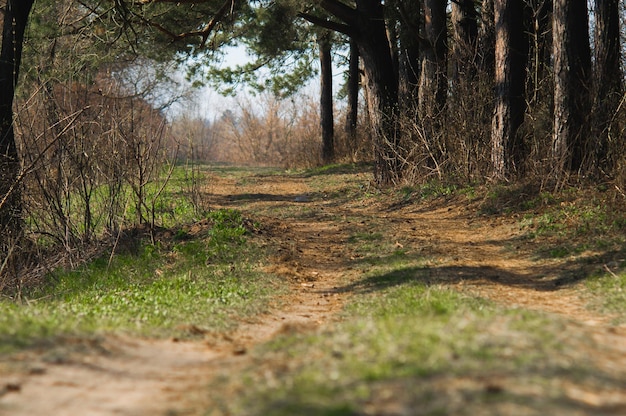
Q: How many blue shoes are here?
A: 0